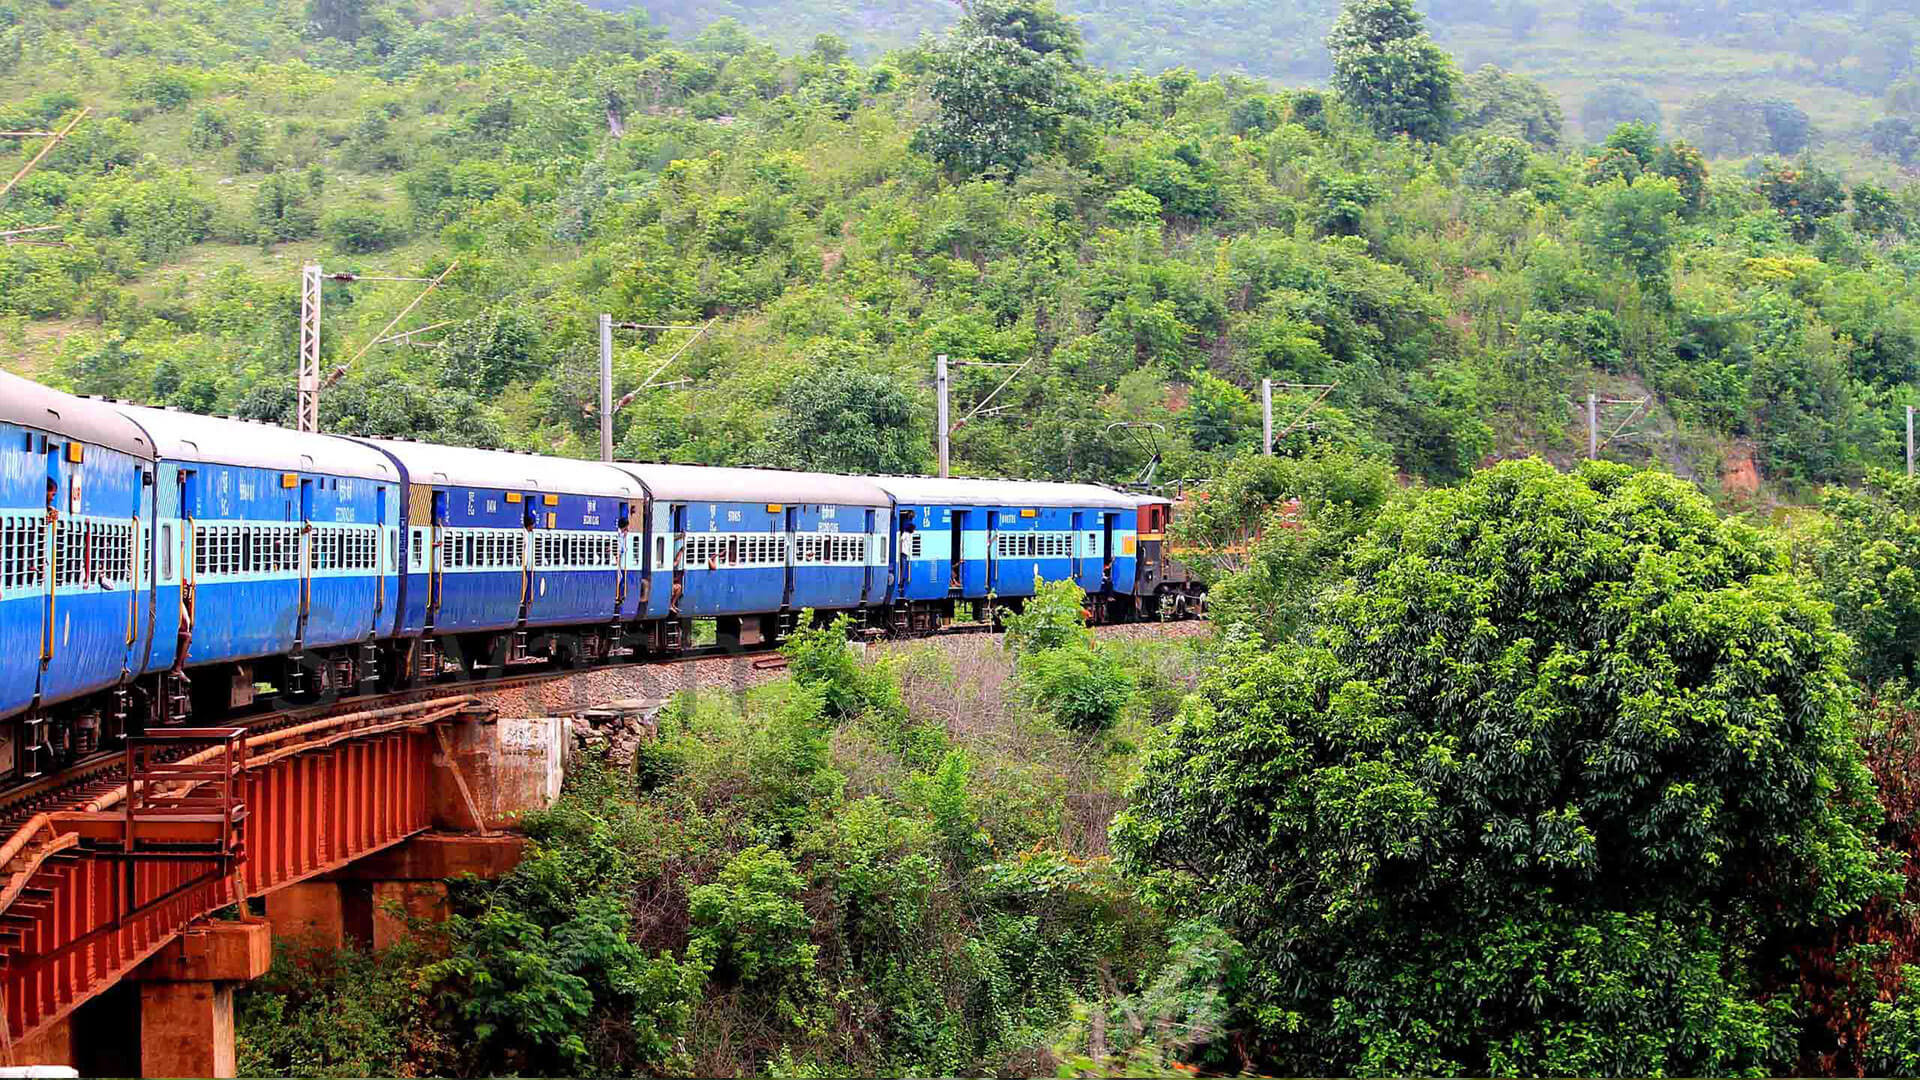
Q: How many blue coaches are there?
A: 5